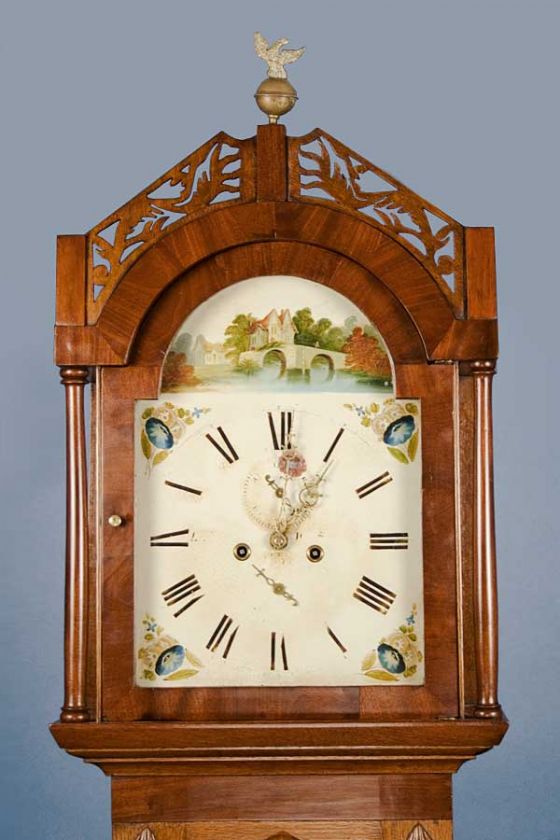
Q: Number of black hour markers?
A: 12